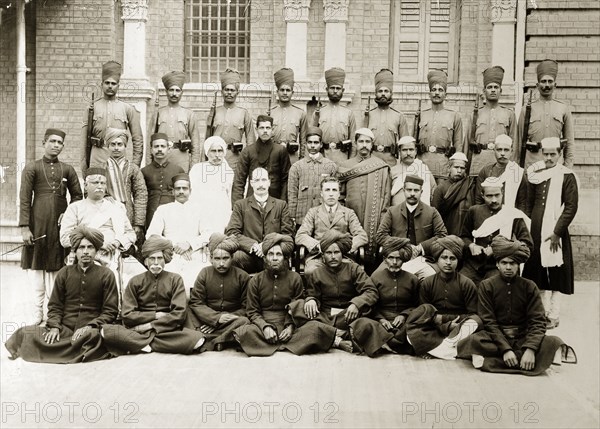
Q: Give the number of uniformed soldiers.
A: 9